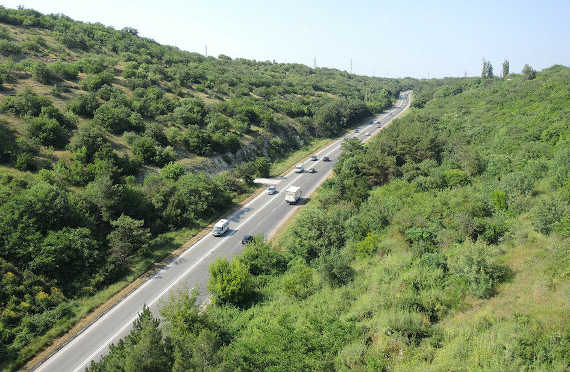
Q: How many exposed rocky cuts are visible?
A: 1